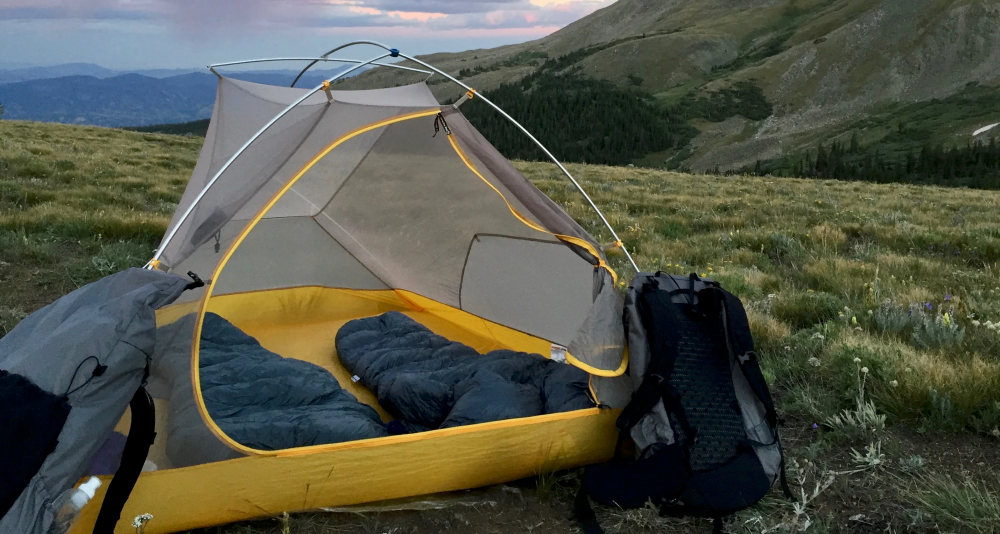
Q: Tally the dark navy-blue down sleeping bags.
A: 2